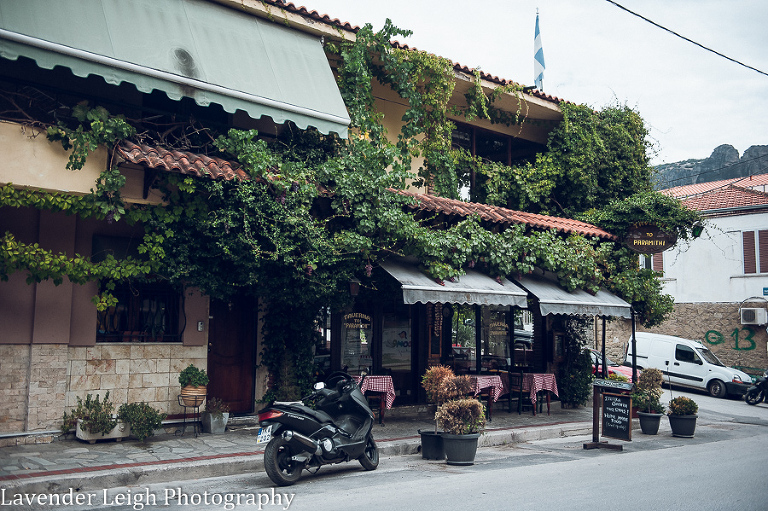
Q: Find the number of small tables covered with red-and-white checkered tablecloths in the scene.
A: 3